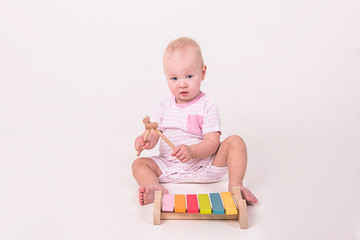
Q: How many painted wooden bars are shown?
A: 6